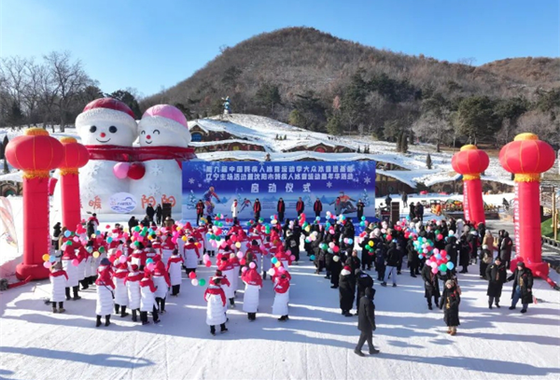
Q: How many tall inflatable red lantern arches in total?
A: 4